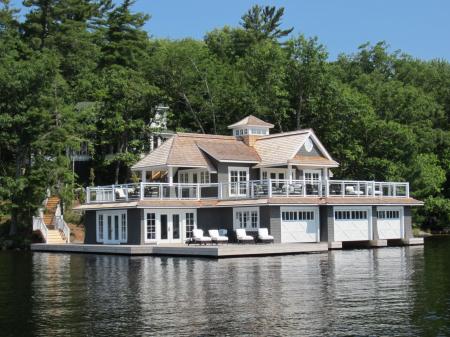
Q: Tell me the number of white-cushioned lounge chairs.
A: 4